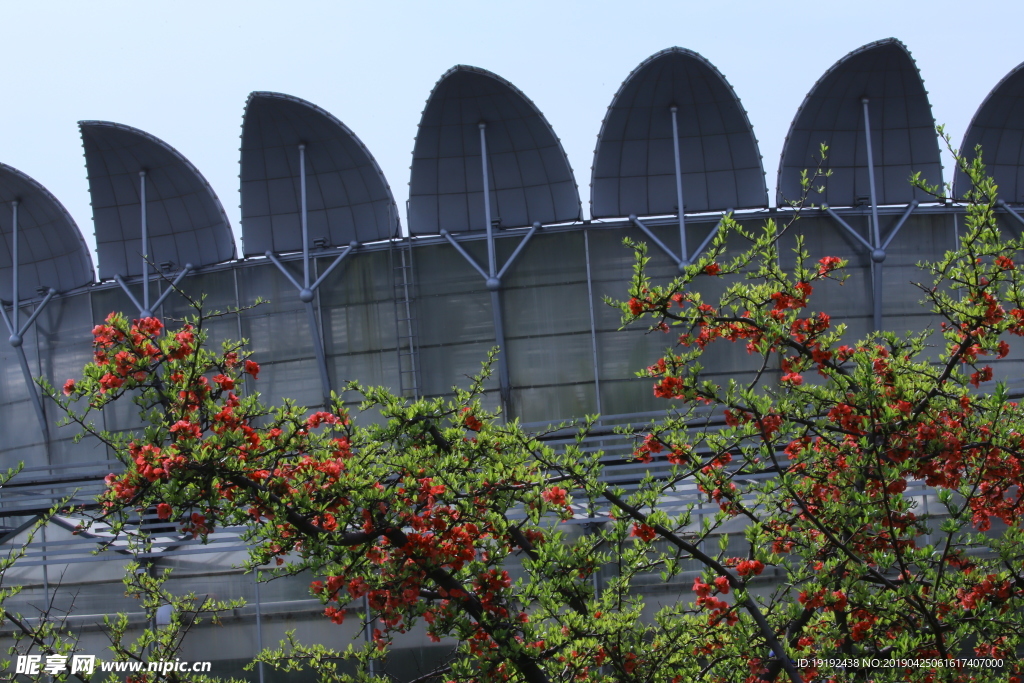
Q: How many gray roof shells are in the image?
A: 7